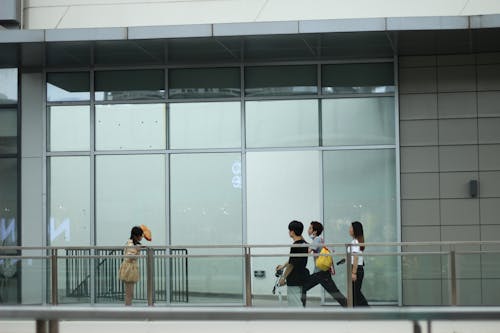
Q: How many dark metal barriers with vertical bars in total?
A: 1